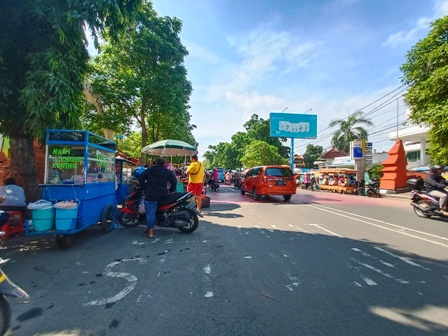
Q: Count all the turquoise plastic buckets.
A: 2